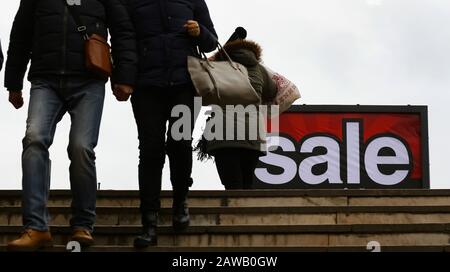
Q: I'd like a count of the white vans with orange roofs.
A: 0